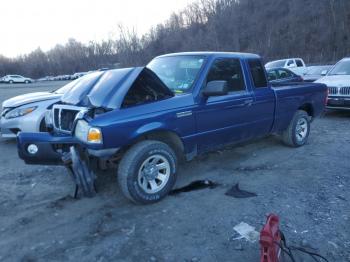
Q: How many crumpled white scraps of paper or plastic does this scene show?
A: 1